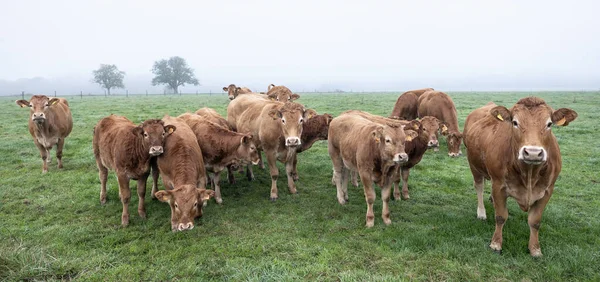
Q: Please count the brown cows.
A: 14